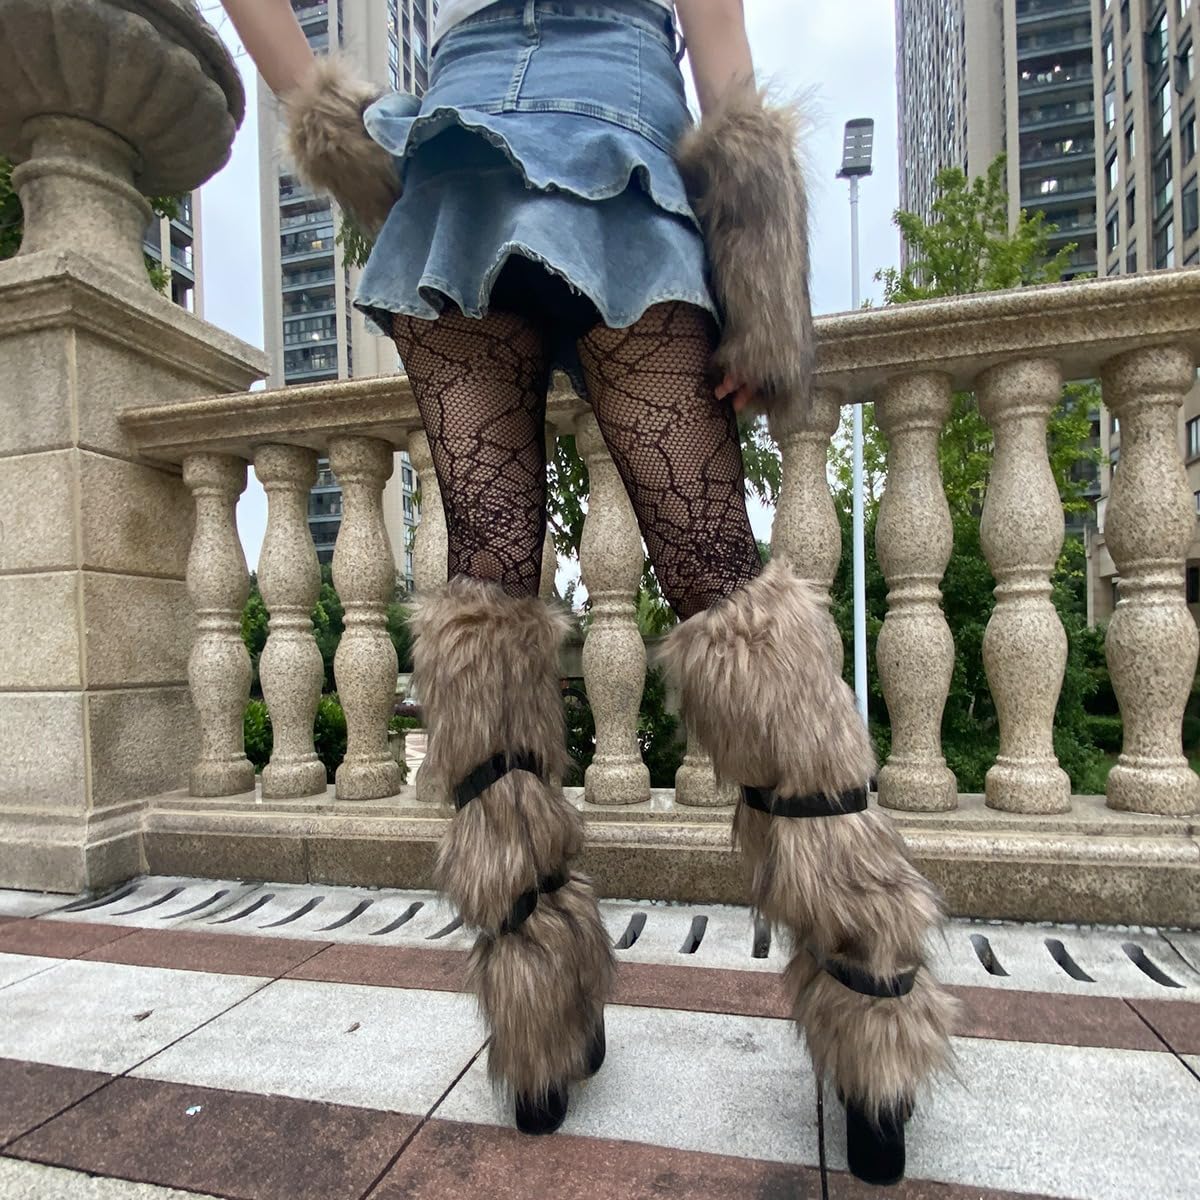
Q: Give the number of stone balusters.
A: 11